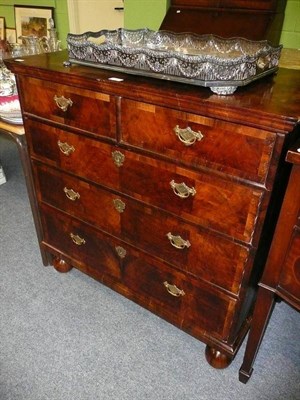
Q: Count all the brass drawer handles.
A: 8